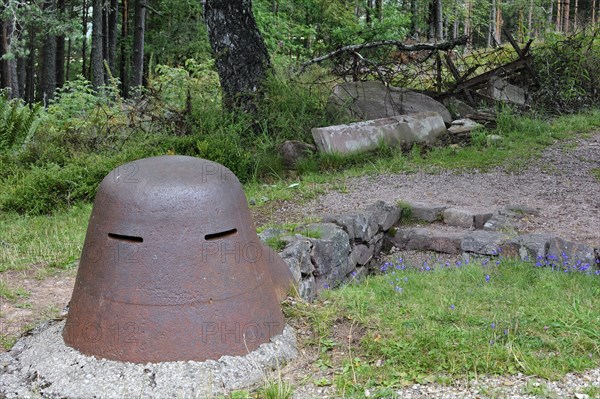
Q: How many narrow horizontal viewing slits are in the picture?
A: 2